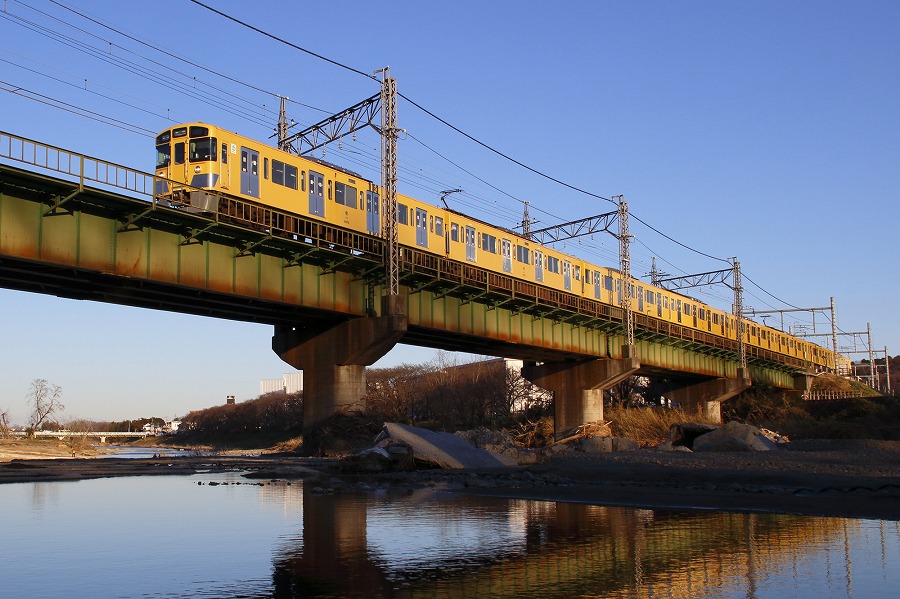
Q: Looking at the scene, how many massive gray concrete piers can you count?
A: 3